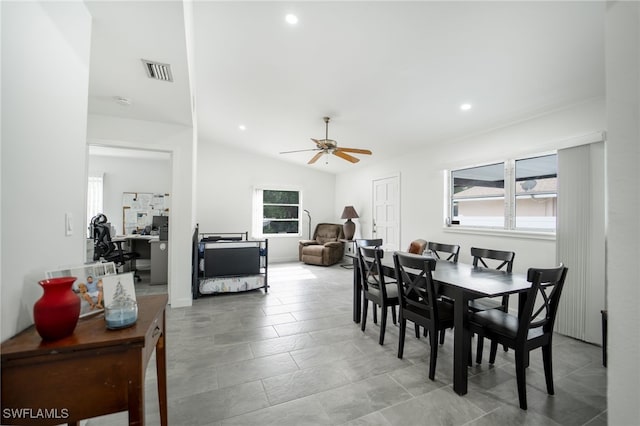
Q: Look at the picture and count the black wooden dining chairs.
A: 6